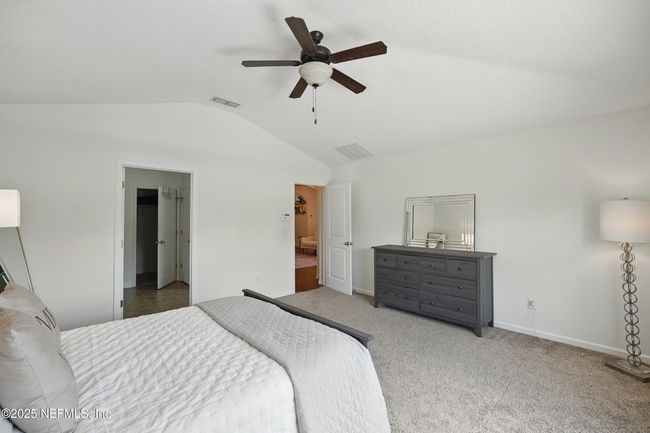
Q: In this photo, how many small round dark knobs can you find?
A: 12